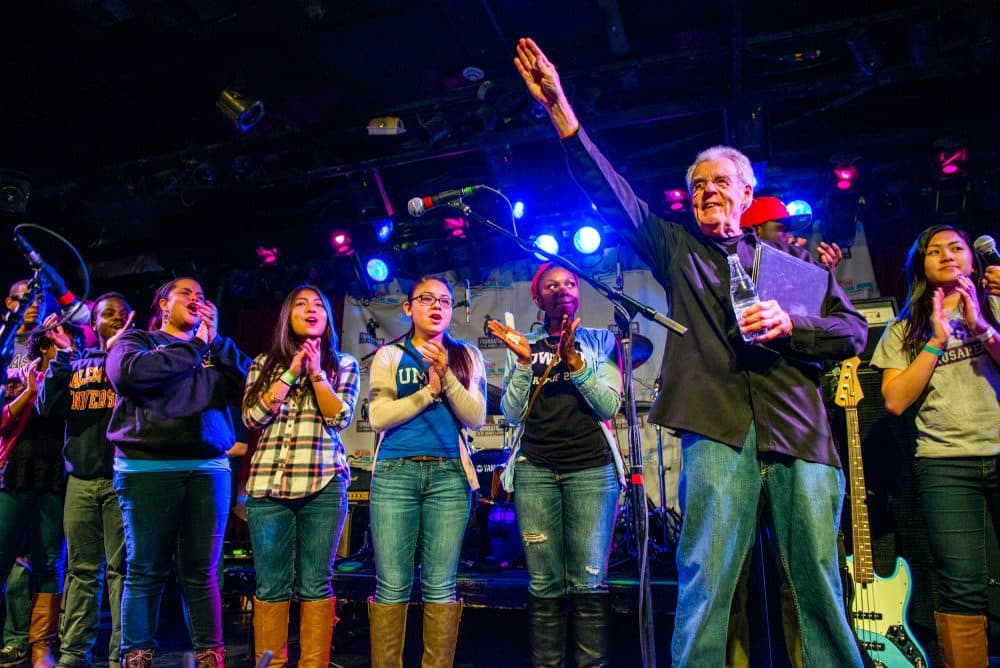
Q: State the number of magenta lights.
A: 6